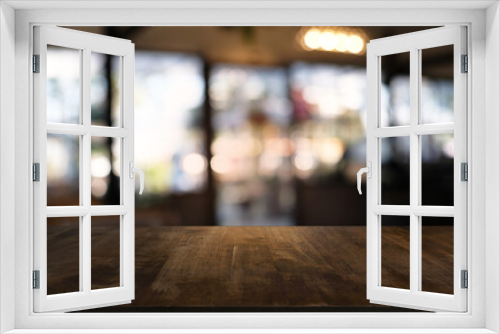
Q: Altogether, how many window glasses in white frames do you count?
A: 12